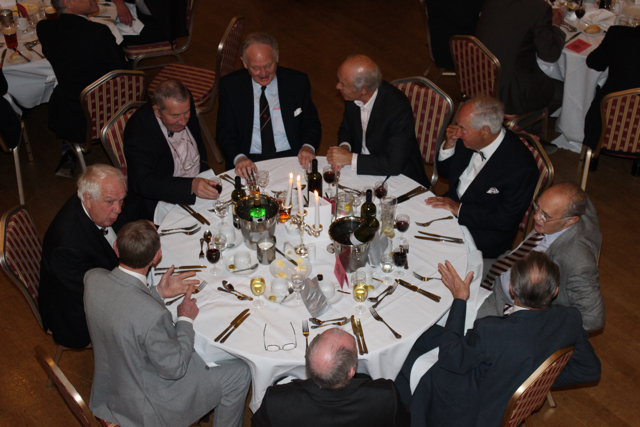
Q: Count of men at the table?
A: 9